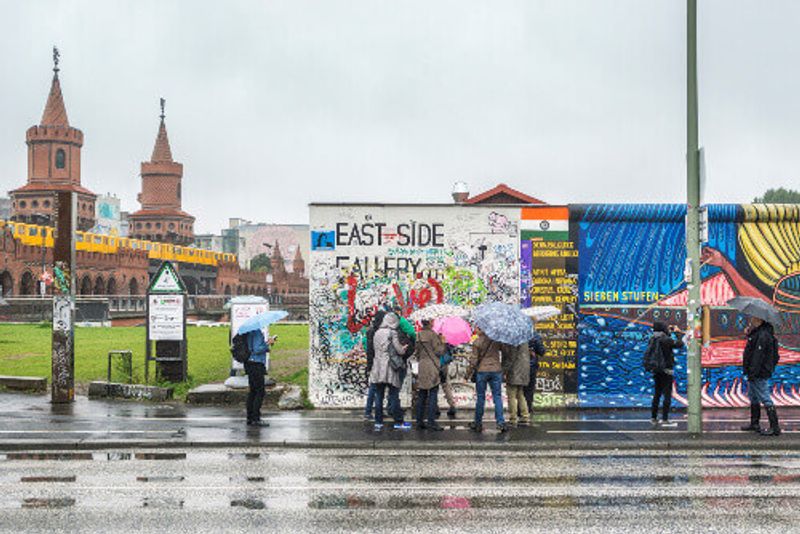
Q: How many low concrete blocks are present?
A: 3